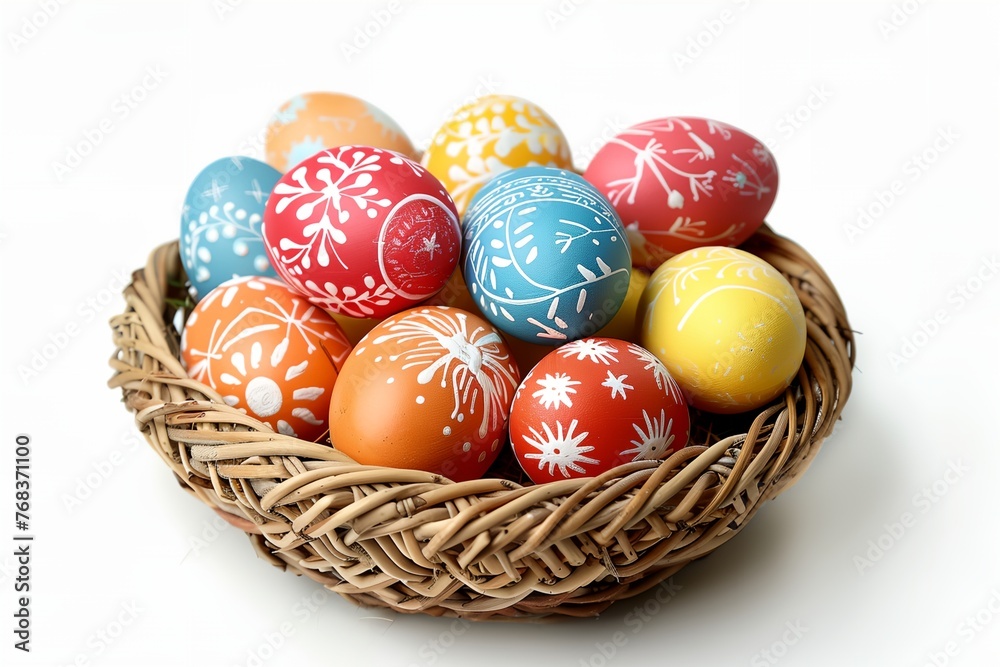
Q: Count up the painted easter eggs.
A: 10